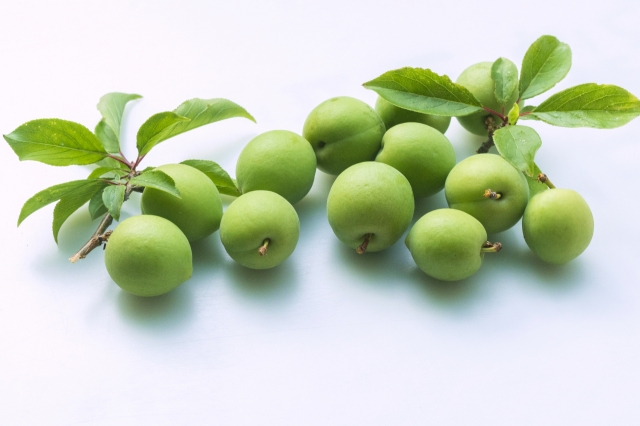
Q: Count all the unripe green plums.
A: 12